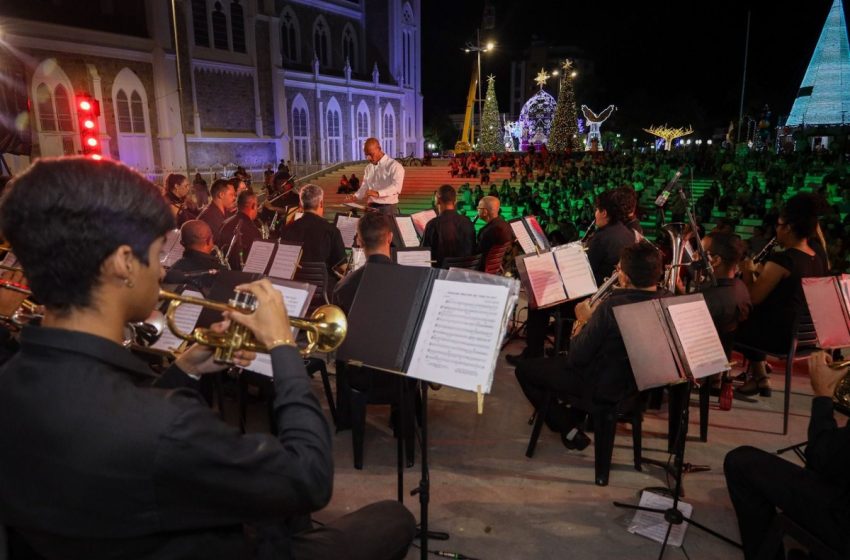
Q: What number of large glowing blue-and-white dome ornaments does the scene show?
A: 1